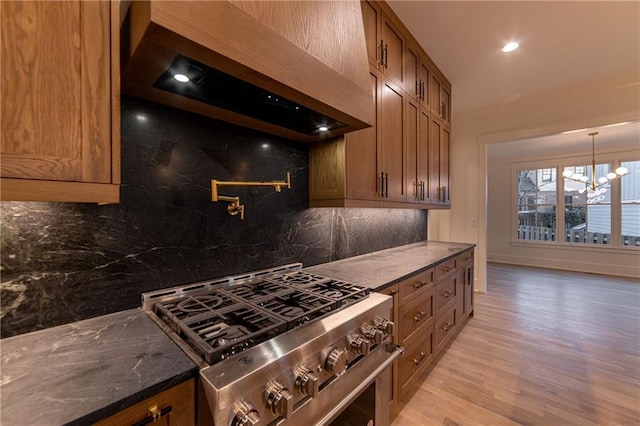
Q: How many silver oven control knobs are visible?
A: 7